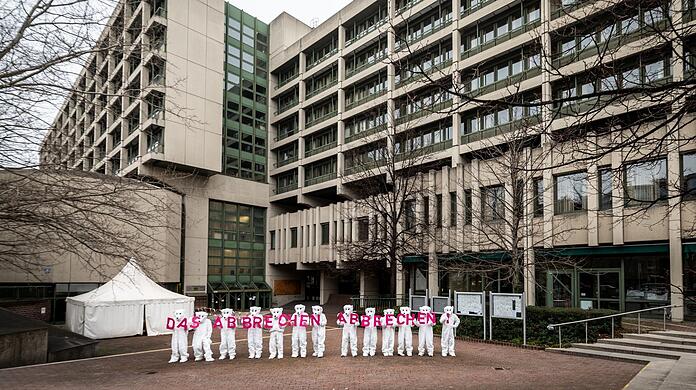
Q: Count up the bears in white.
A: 13